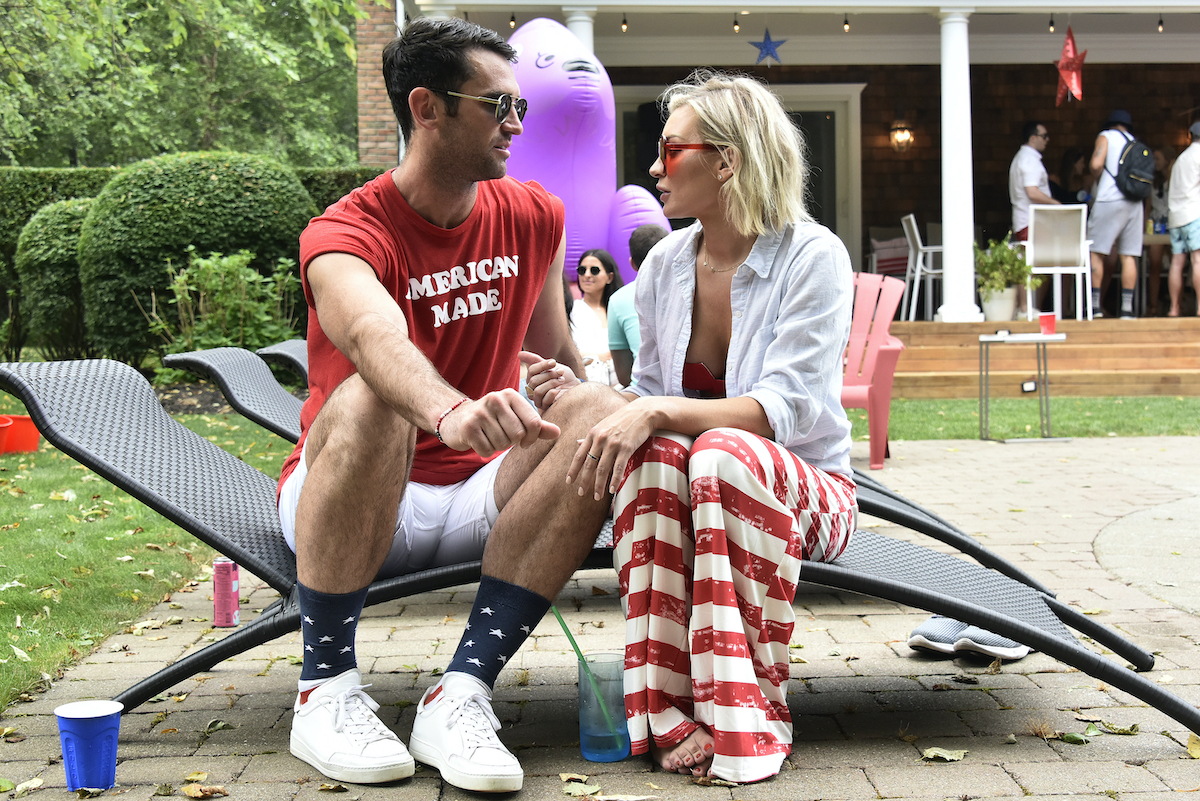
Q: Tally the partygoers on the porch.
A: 5